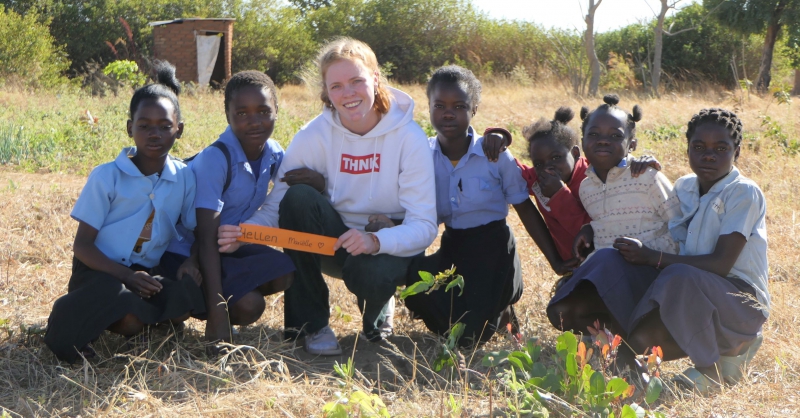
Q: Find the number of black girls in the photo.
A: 6